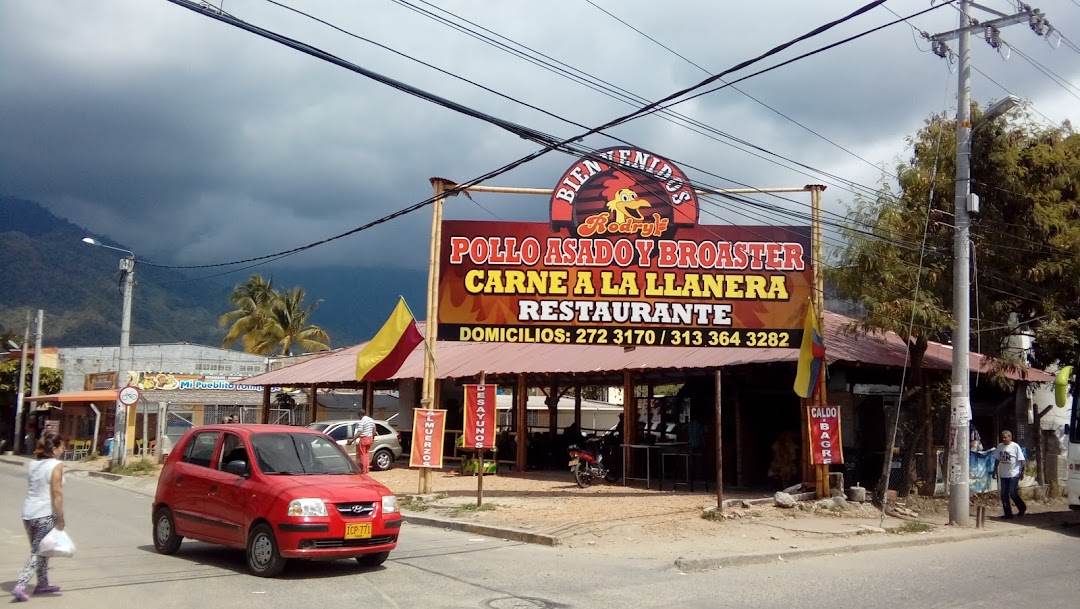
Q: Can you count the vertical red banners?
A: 3